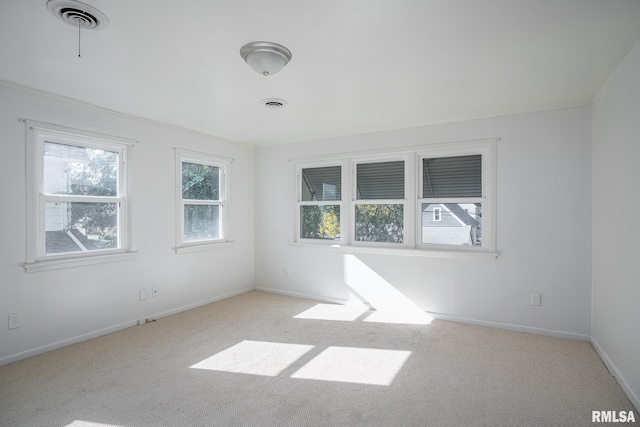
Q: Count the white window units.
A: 5